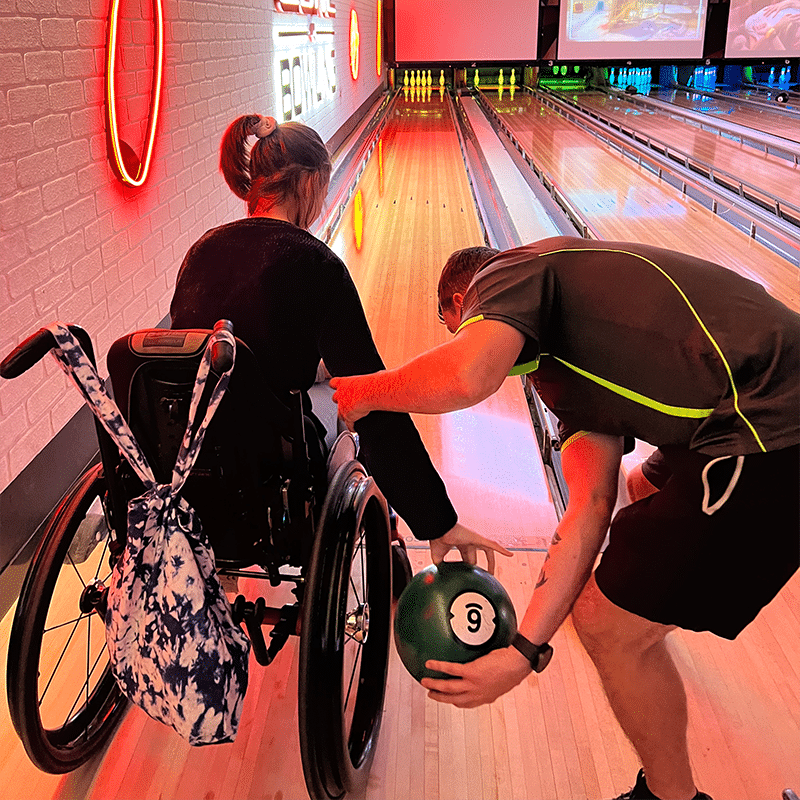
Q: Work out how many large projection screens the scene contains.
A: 3